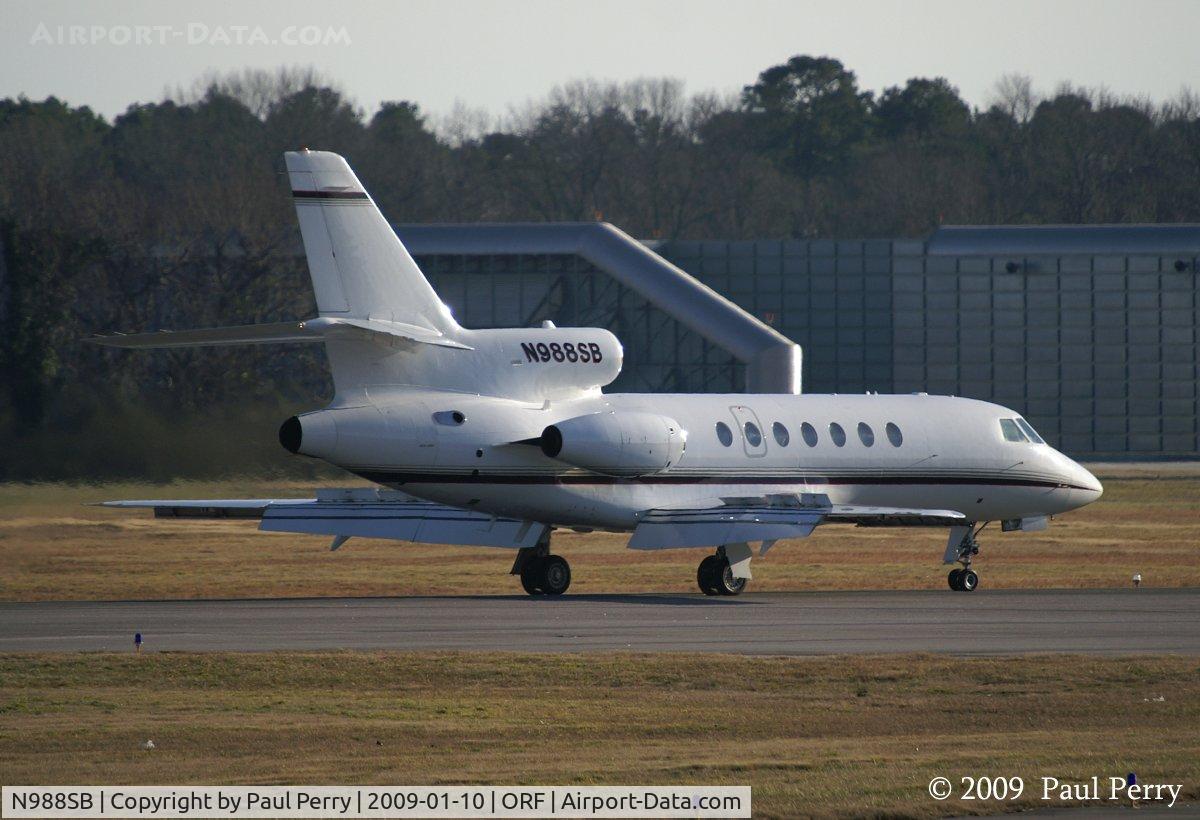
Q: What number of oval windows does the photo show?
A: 7